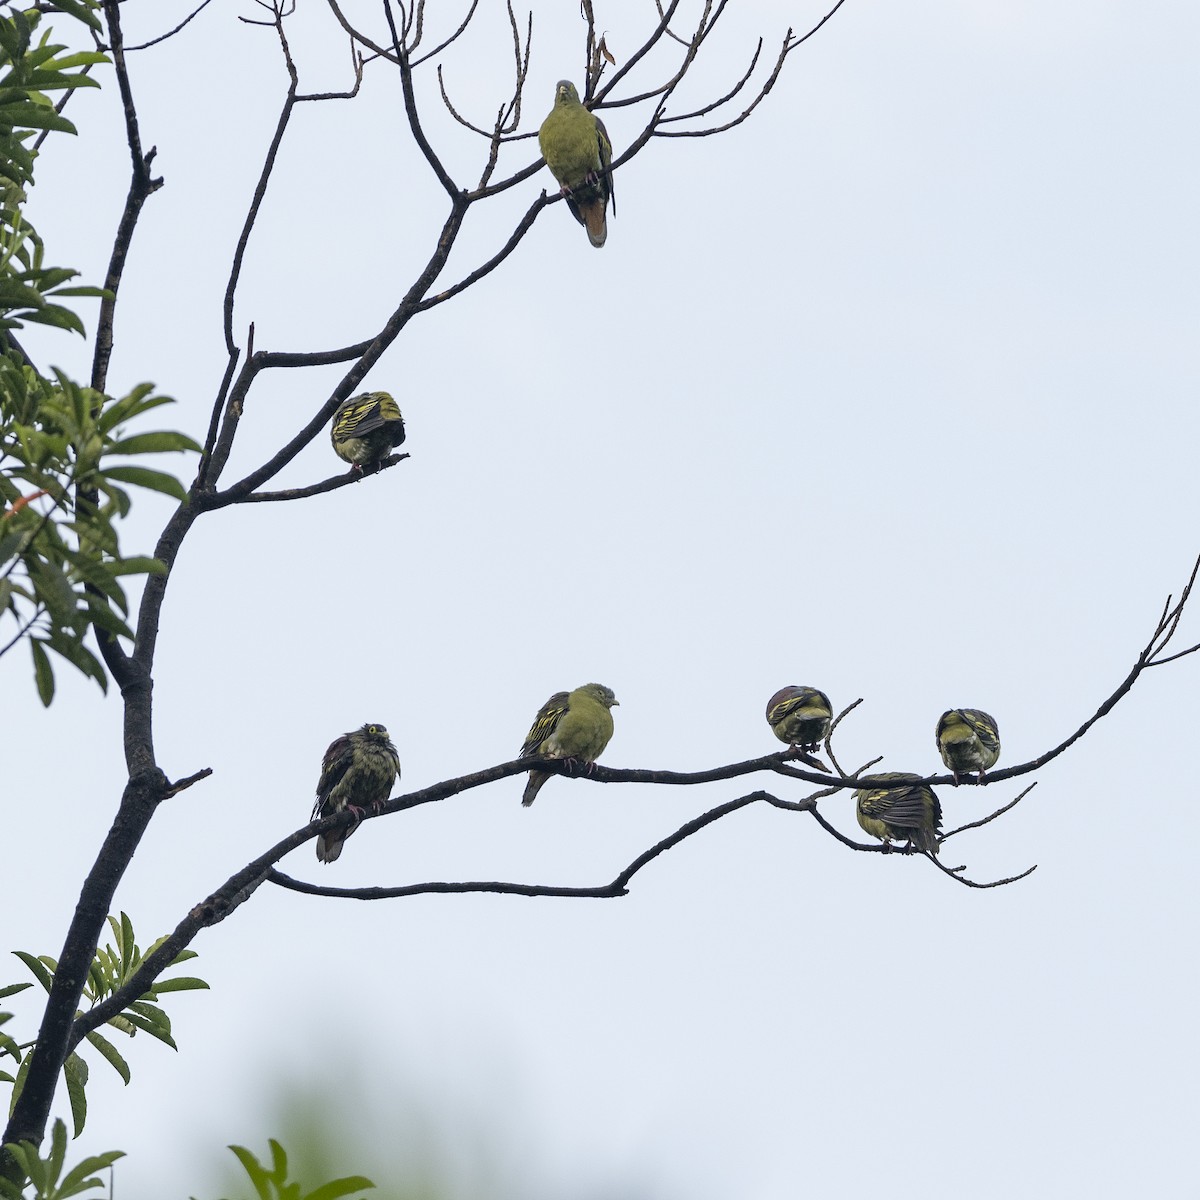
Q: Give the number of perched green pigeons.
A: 7